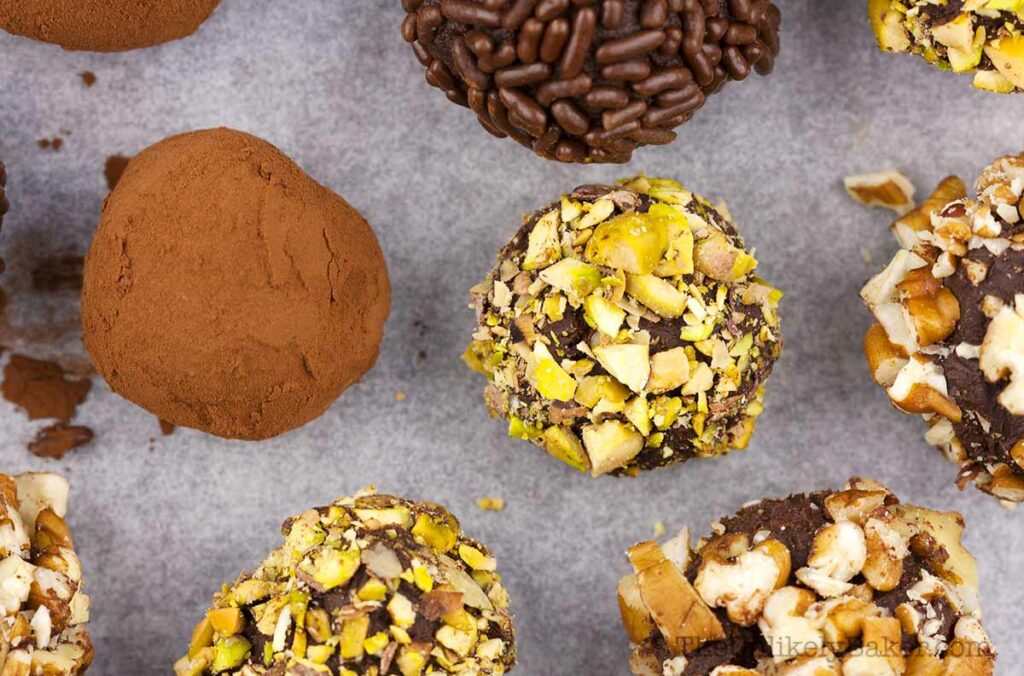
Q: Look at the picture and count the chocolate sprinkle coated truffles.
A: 1